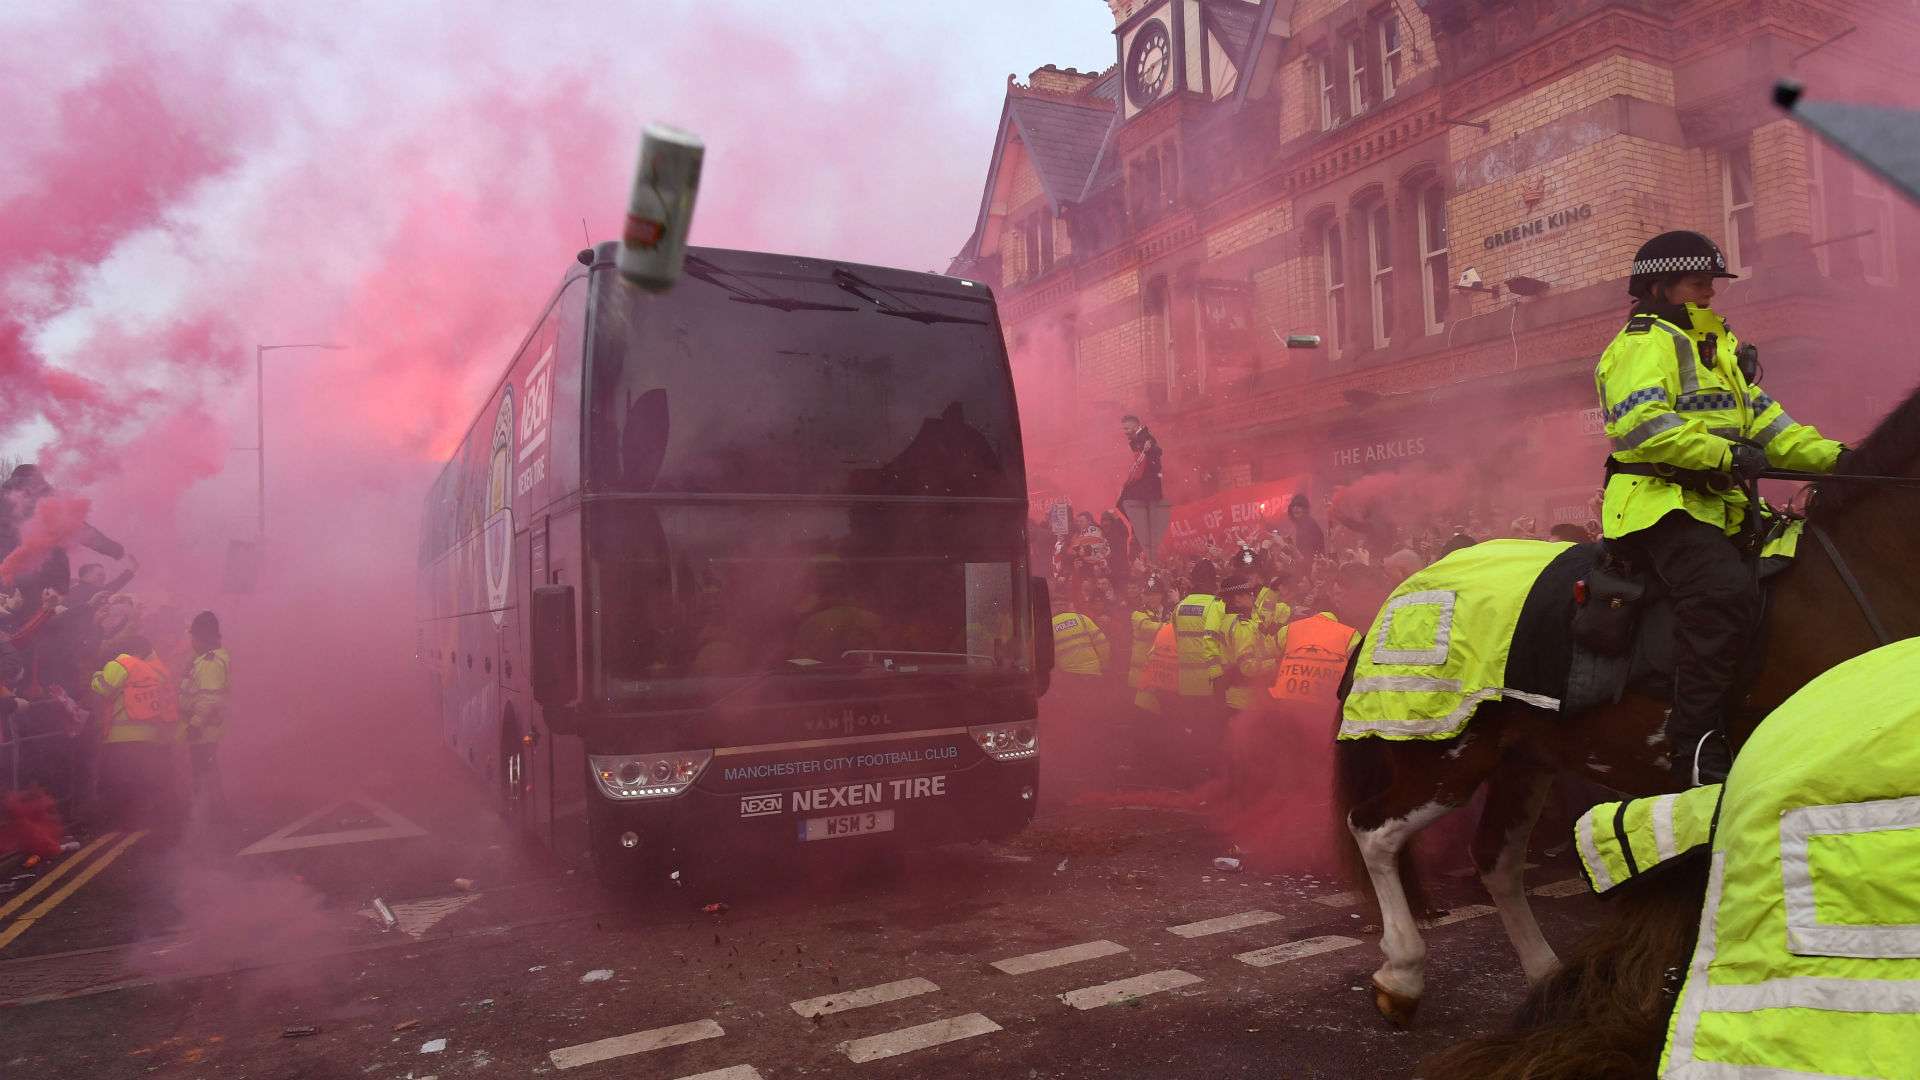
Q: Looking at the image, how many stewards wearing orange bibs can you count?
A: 3